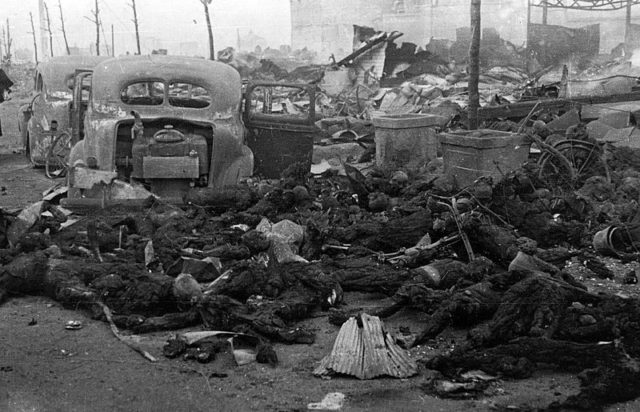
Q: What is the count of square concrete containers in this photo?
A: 2